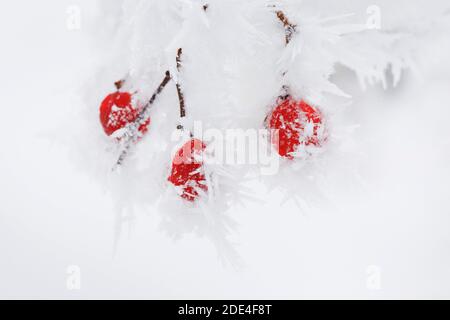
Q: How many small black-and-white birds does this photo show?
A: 0